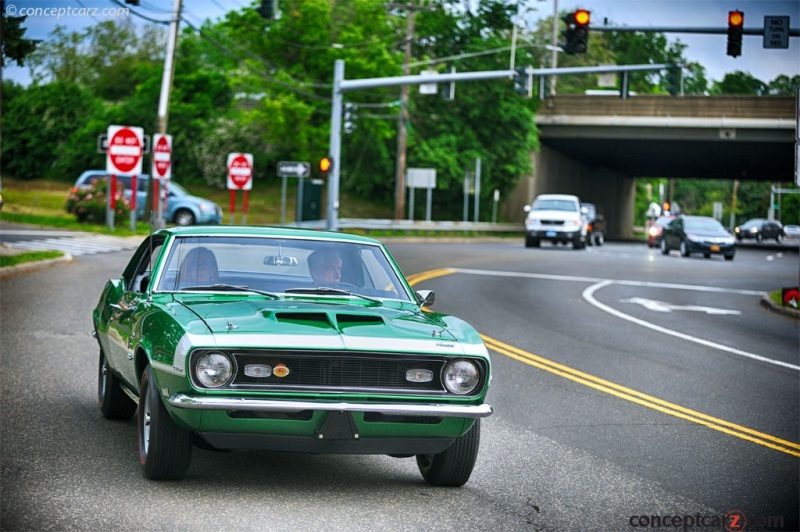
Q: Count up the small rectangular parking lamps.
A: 2